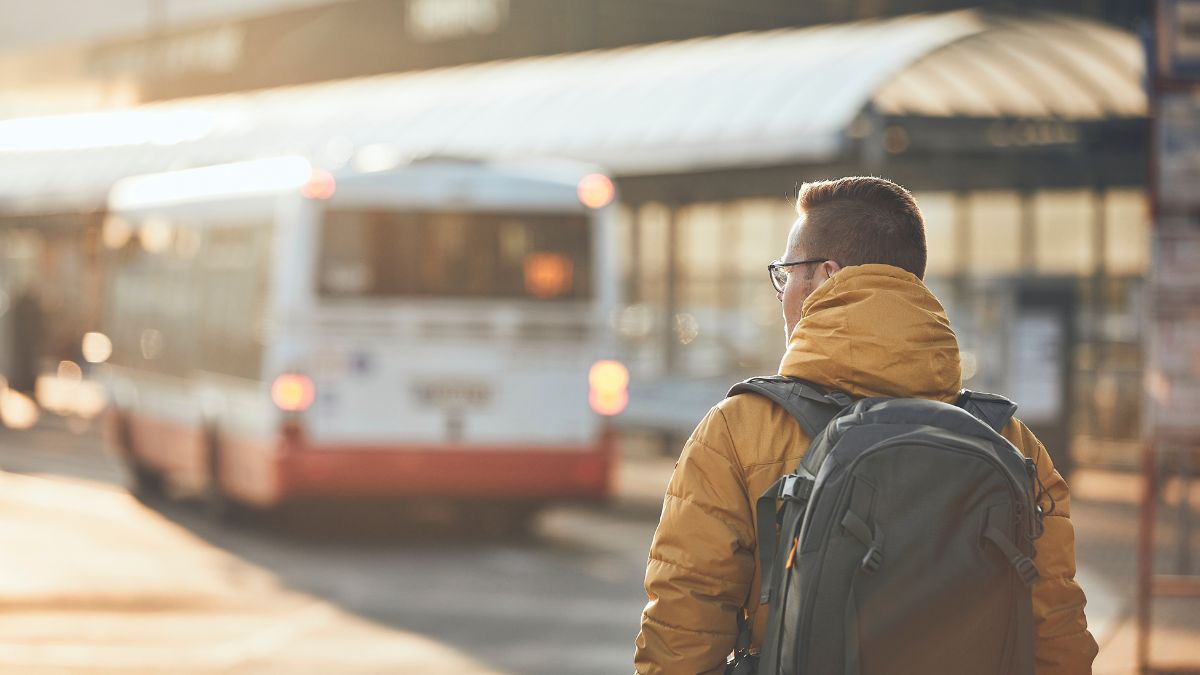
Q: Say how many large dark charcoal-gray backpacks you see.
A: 1